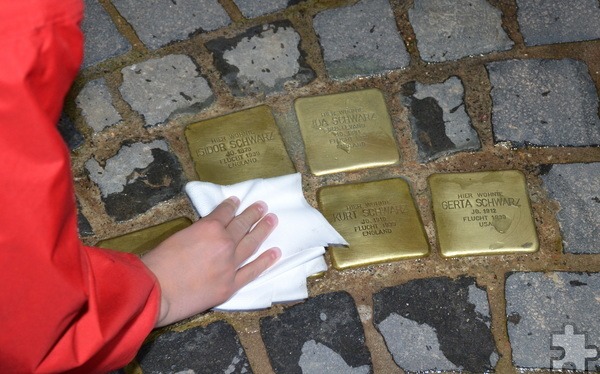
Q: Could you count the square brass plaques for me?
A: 5